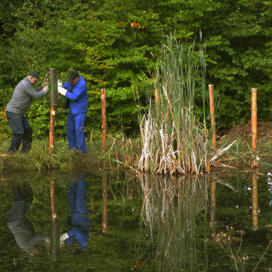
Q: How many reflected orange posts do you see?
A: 4